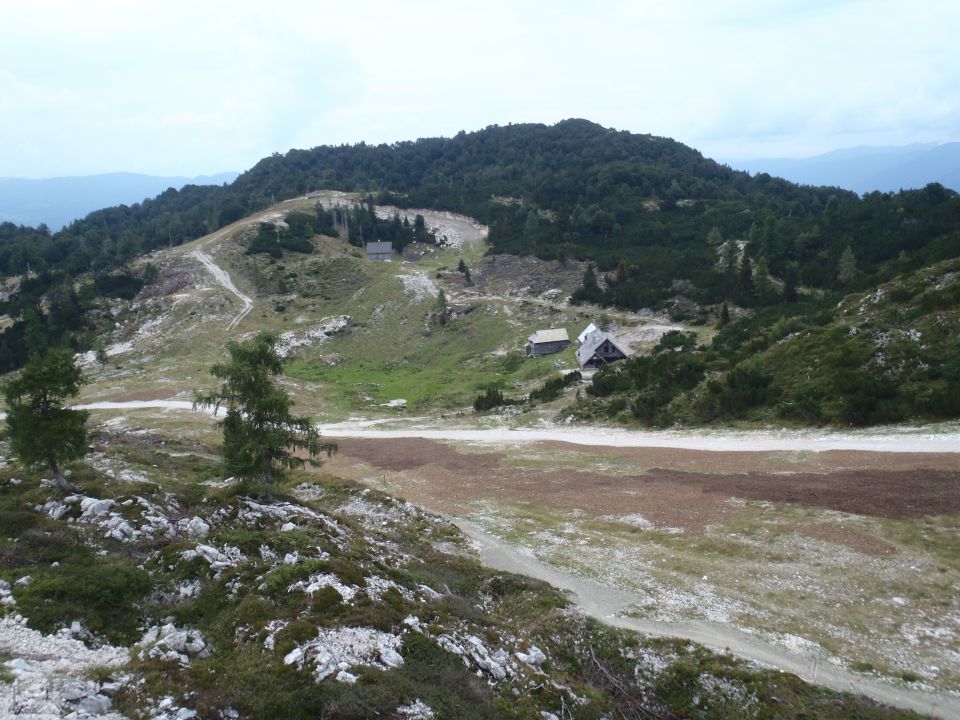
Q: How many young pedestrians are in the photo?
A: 0